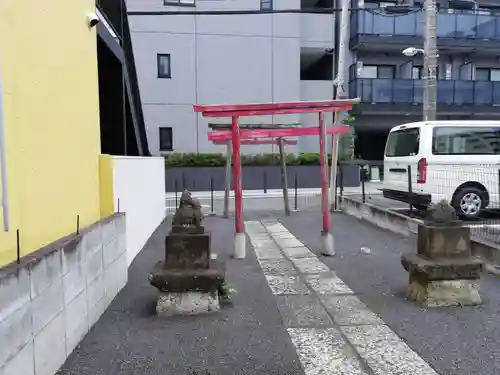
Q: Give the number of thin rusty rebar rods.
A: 3